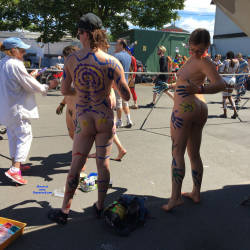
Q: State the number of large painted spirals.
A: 1